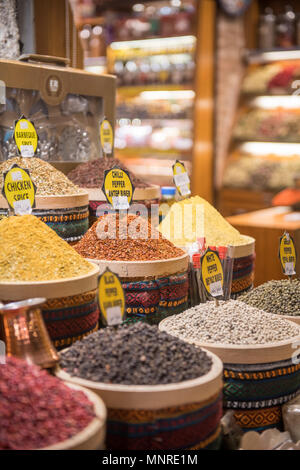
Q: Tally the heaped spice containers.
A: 9